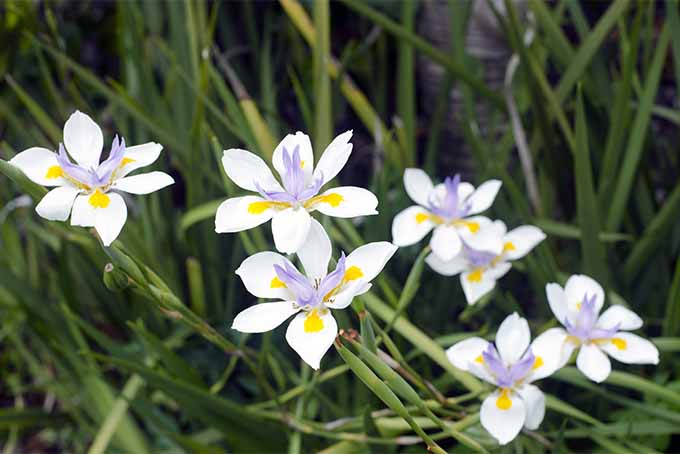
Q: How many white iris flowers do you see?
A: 7